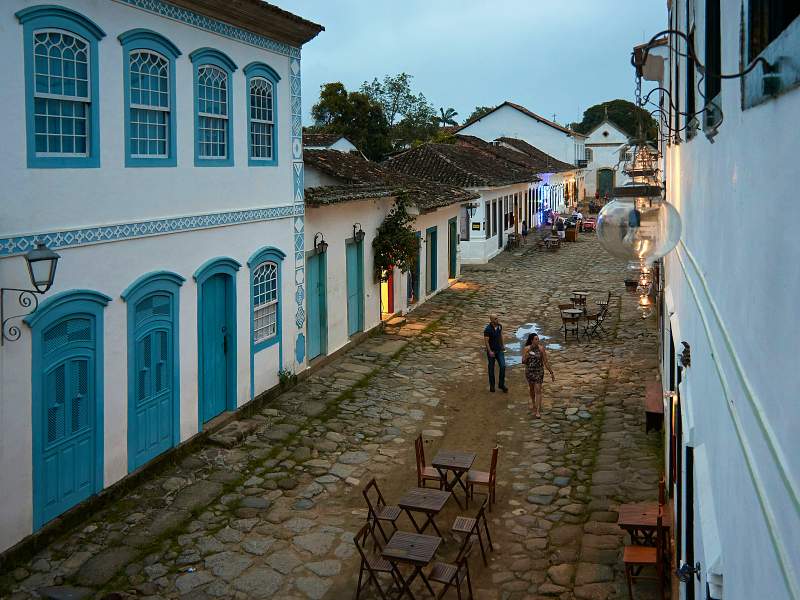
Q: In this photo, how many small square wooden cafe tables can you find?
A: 4